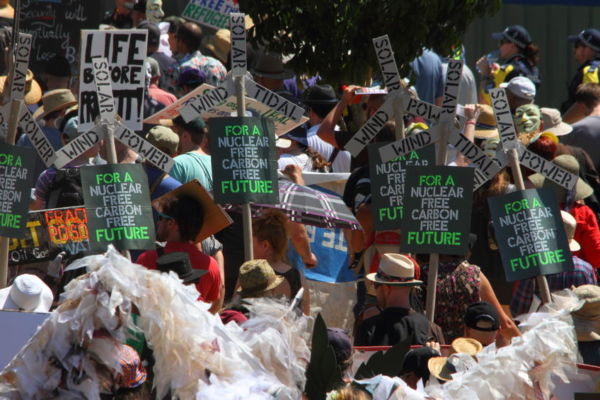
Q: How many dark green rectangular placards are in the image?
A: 6